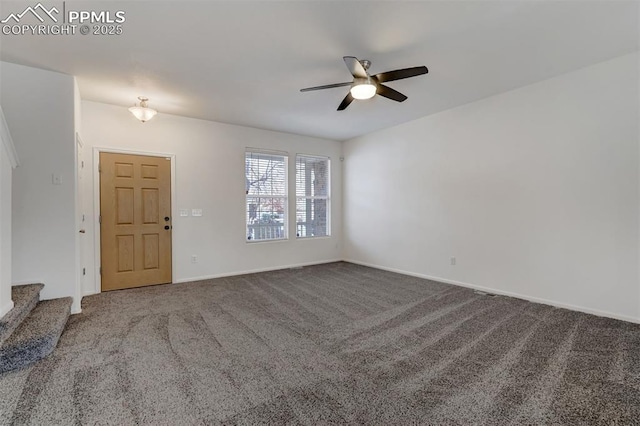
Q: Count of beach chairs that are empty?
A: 0